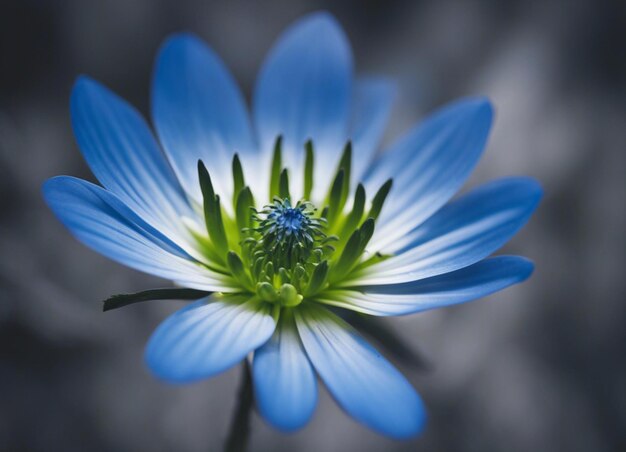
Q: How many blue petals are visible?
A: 11